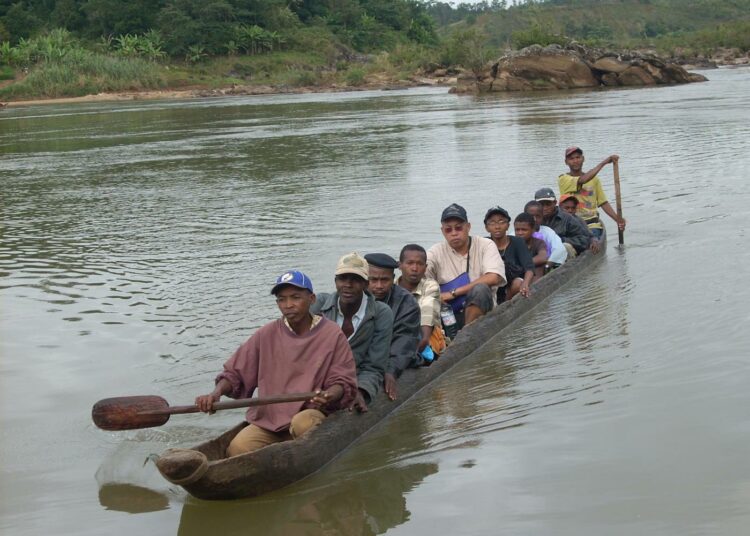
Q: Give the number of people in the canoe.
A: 11